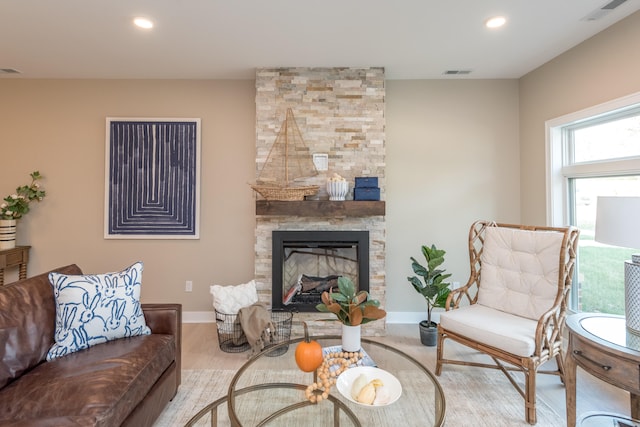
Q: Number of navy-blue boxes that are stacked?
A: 2